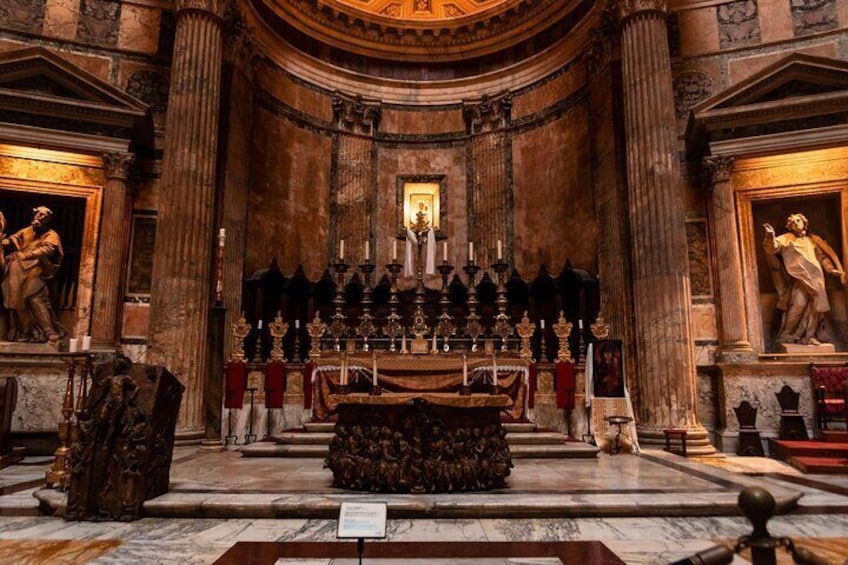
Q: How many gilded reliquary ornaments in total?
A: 6